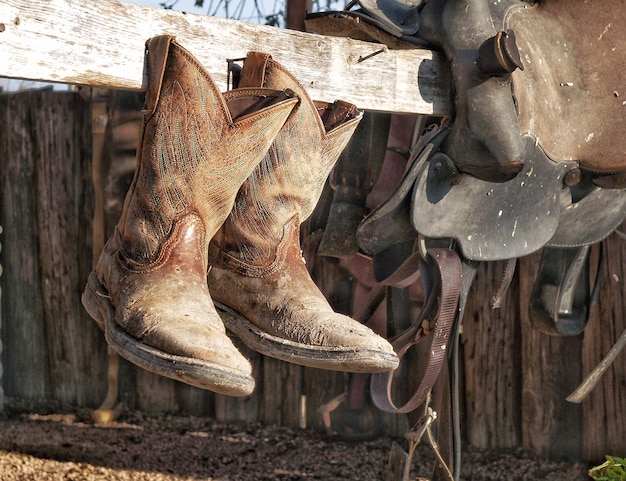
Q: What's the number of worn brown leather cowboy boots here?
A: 2